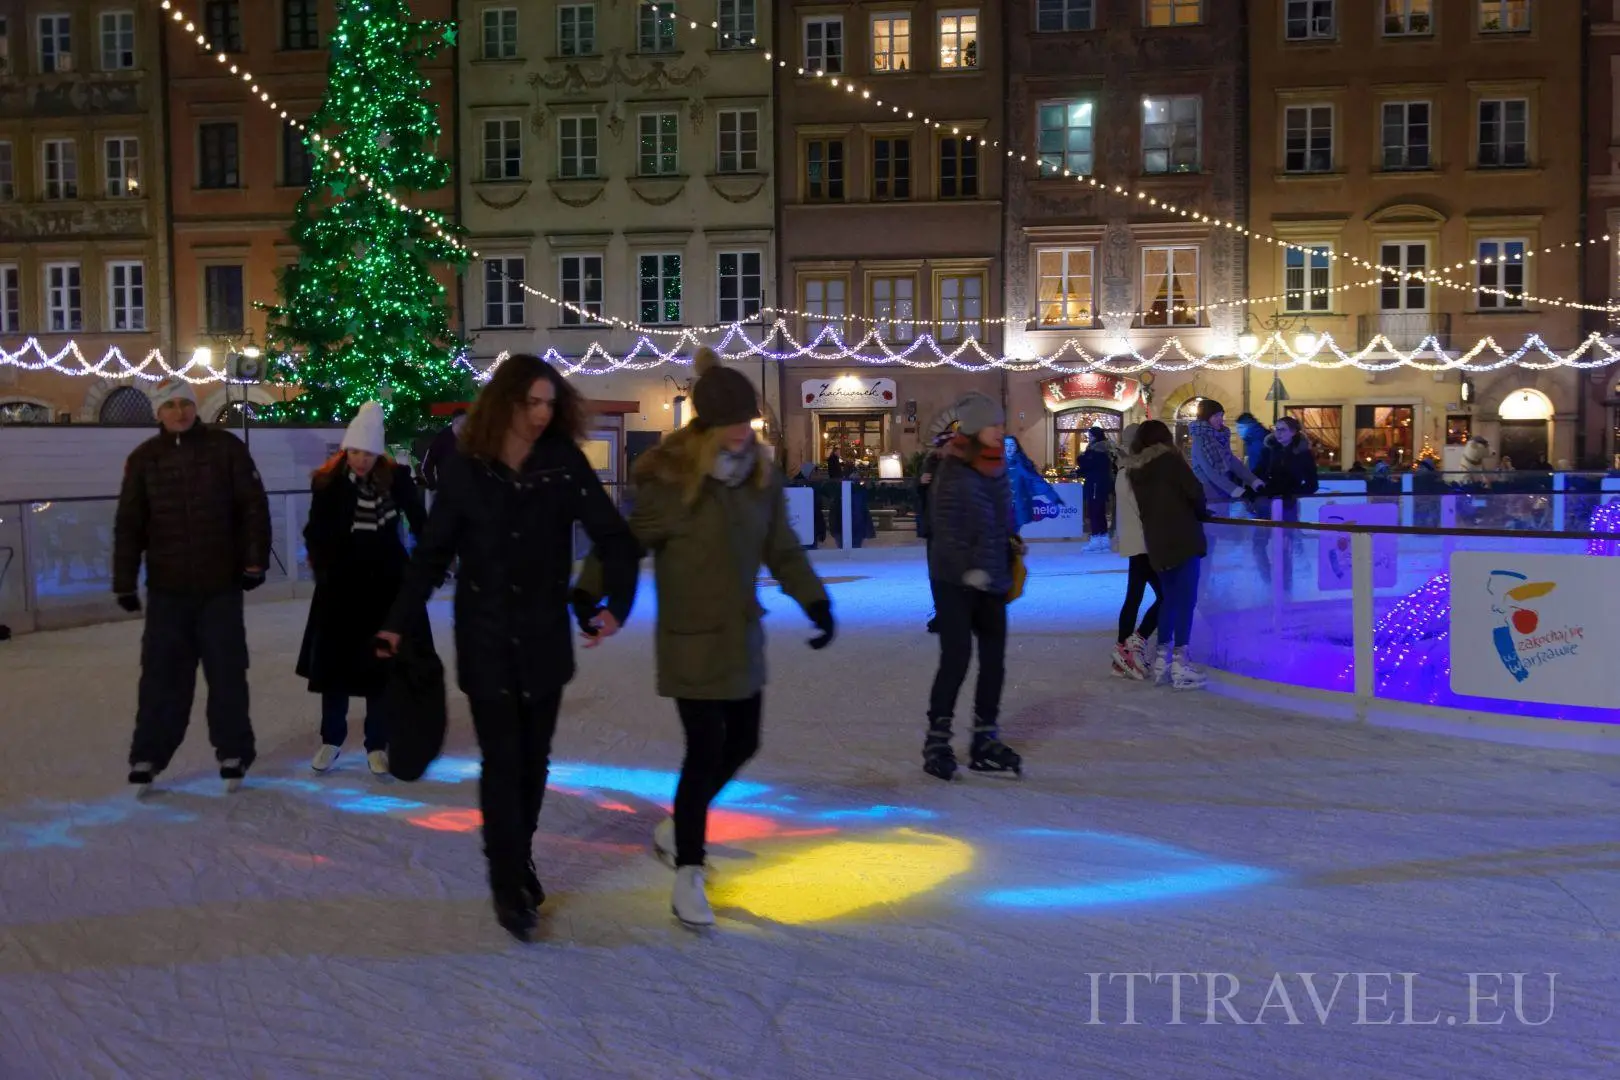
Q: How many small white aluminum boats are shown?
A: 0